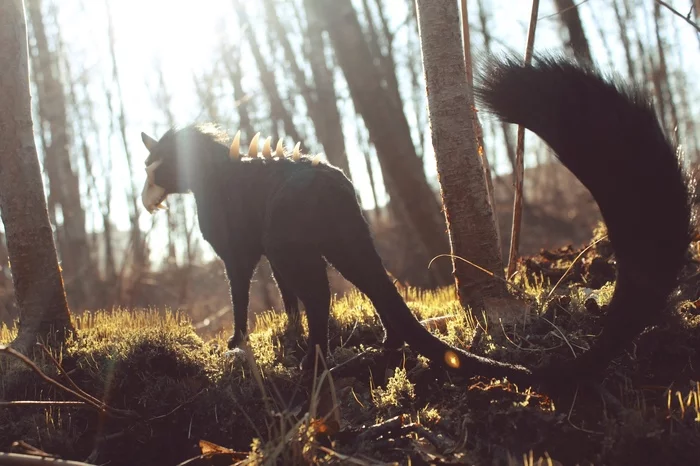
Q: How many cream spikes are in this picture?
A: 6